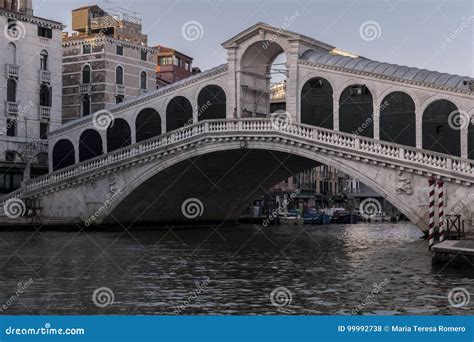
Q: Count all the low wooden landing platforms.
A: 1